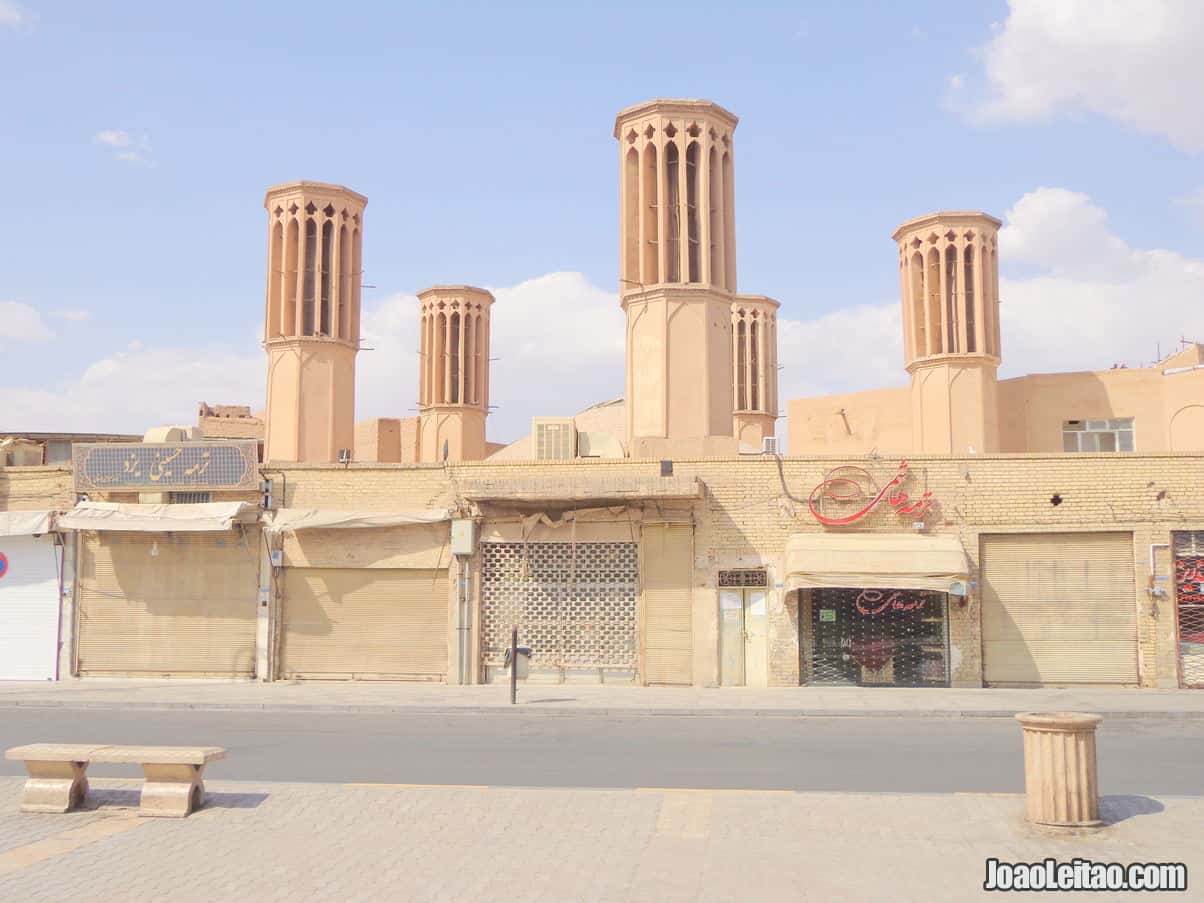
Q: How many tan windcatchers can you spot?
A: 5